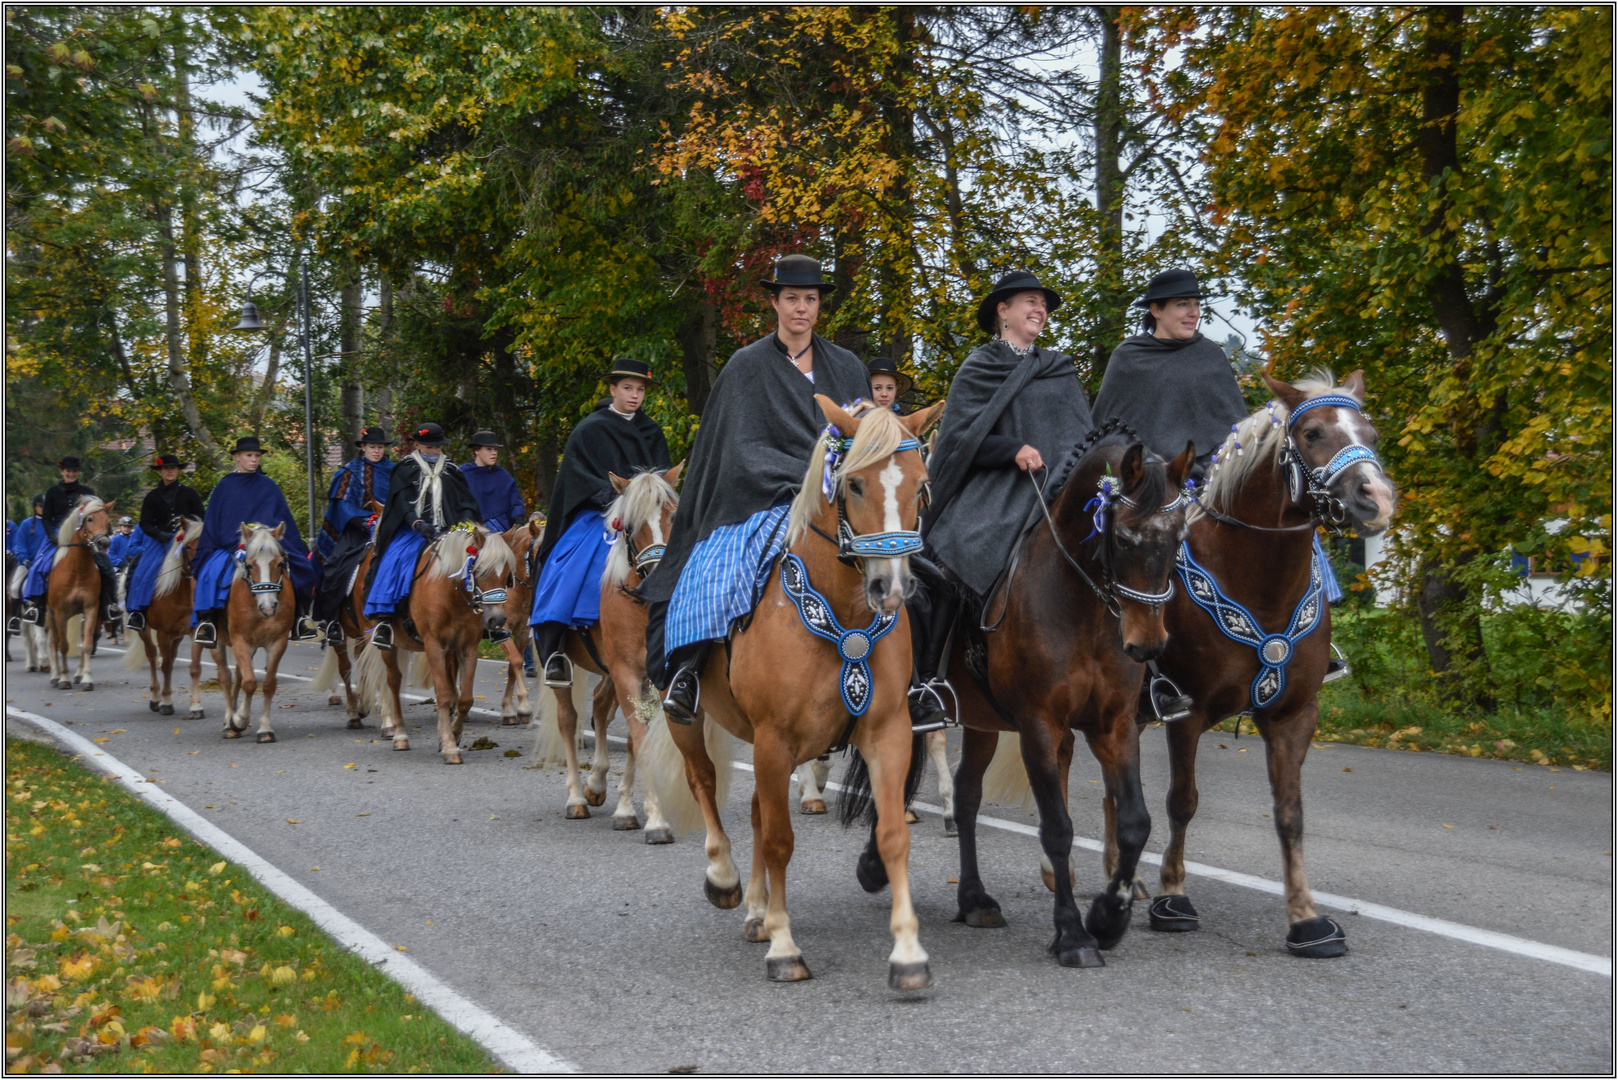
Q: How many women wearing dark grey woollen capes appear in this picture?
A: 3